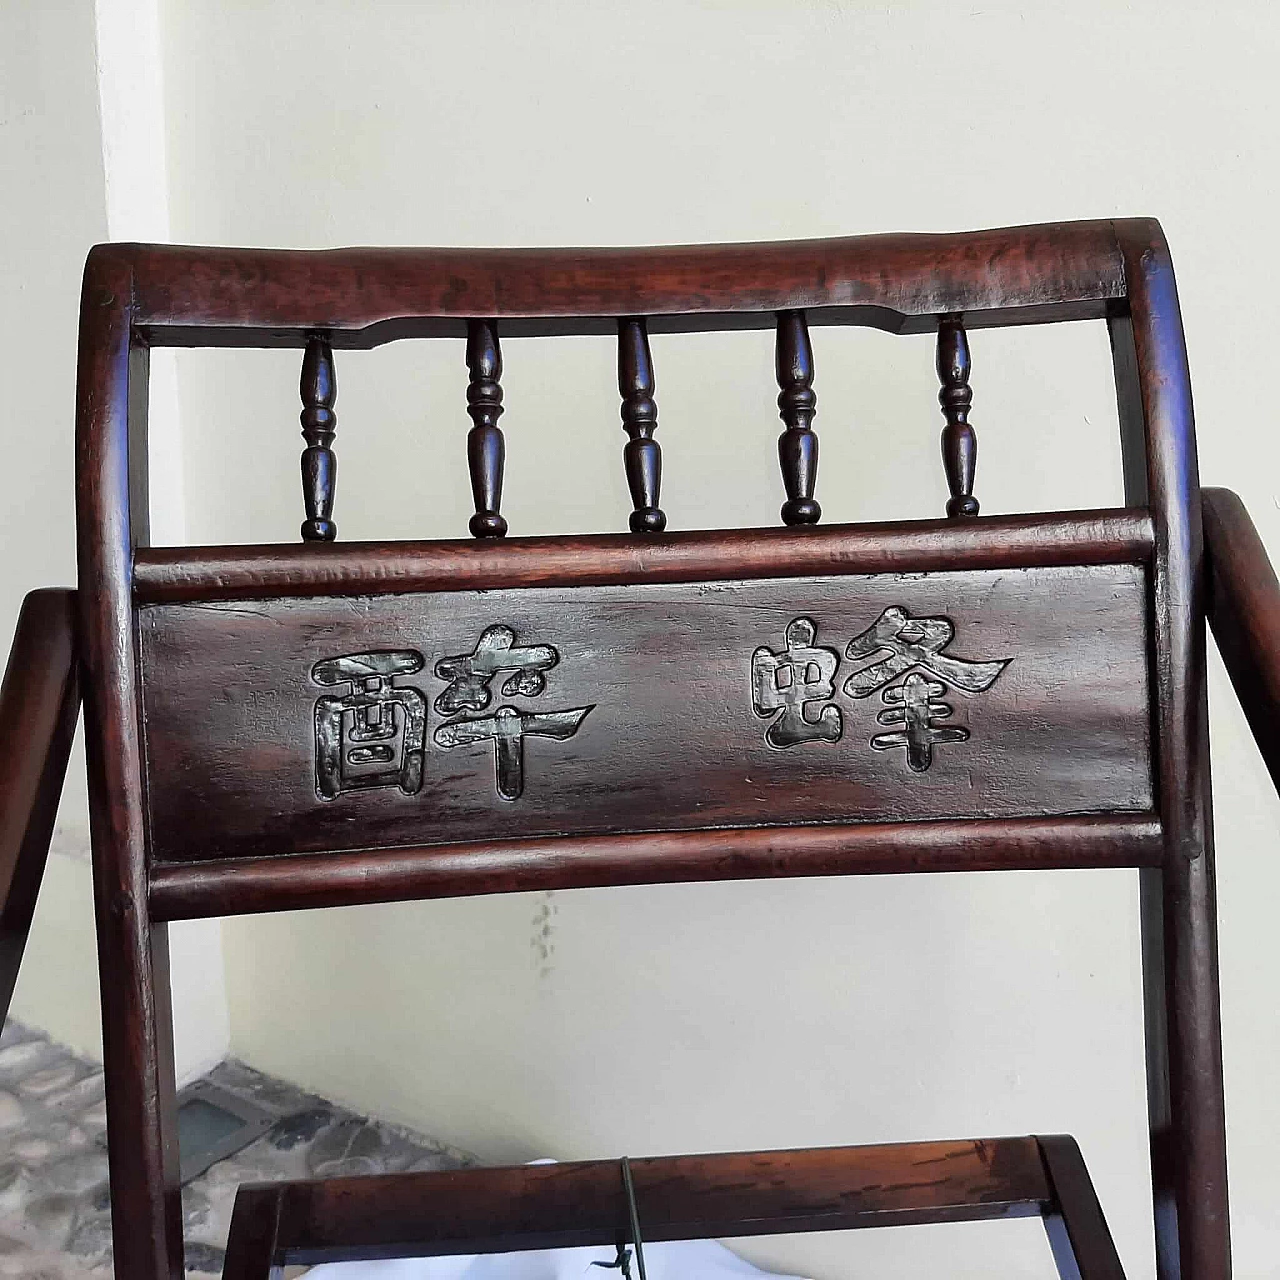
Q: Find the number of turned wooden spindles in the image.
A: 5